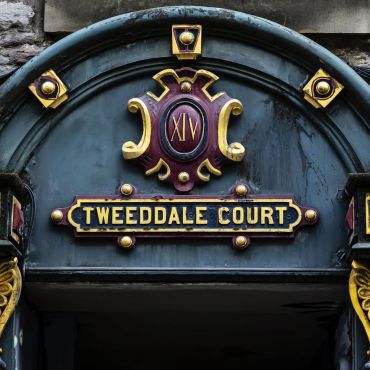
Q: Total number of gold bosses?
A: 11